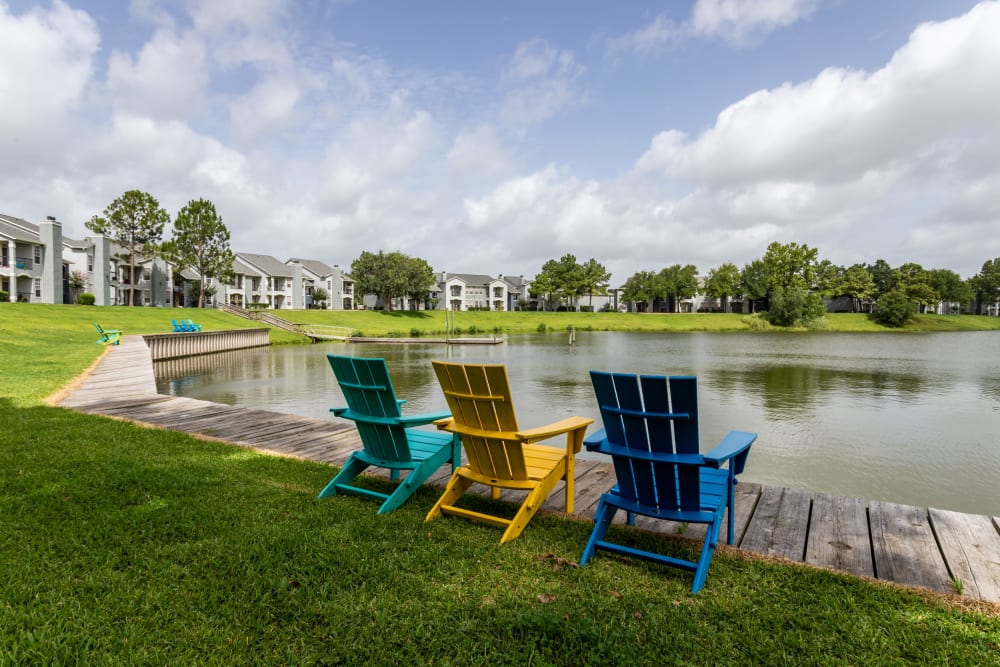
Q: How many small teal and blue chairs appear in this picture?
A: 4